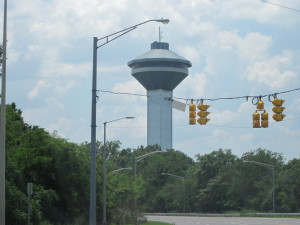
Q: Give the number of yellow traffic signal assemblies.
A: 4